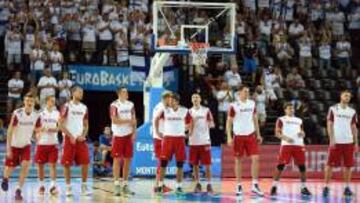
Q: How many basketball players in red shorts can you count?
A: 10